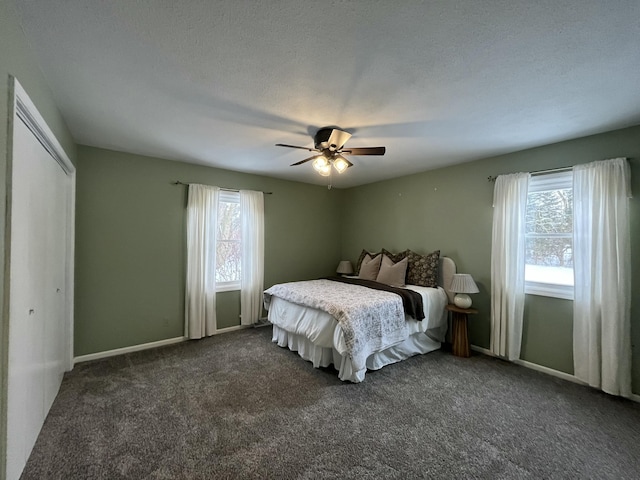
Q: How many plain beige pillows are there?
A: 2